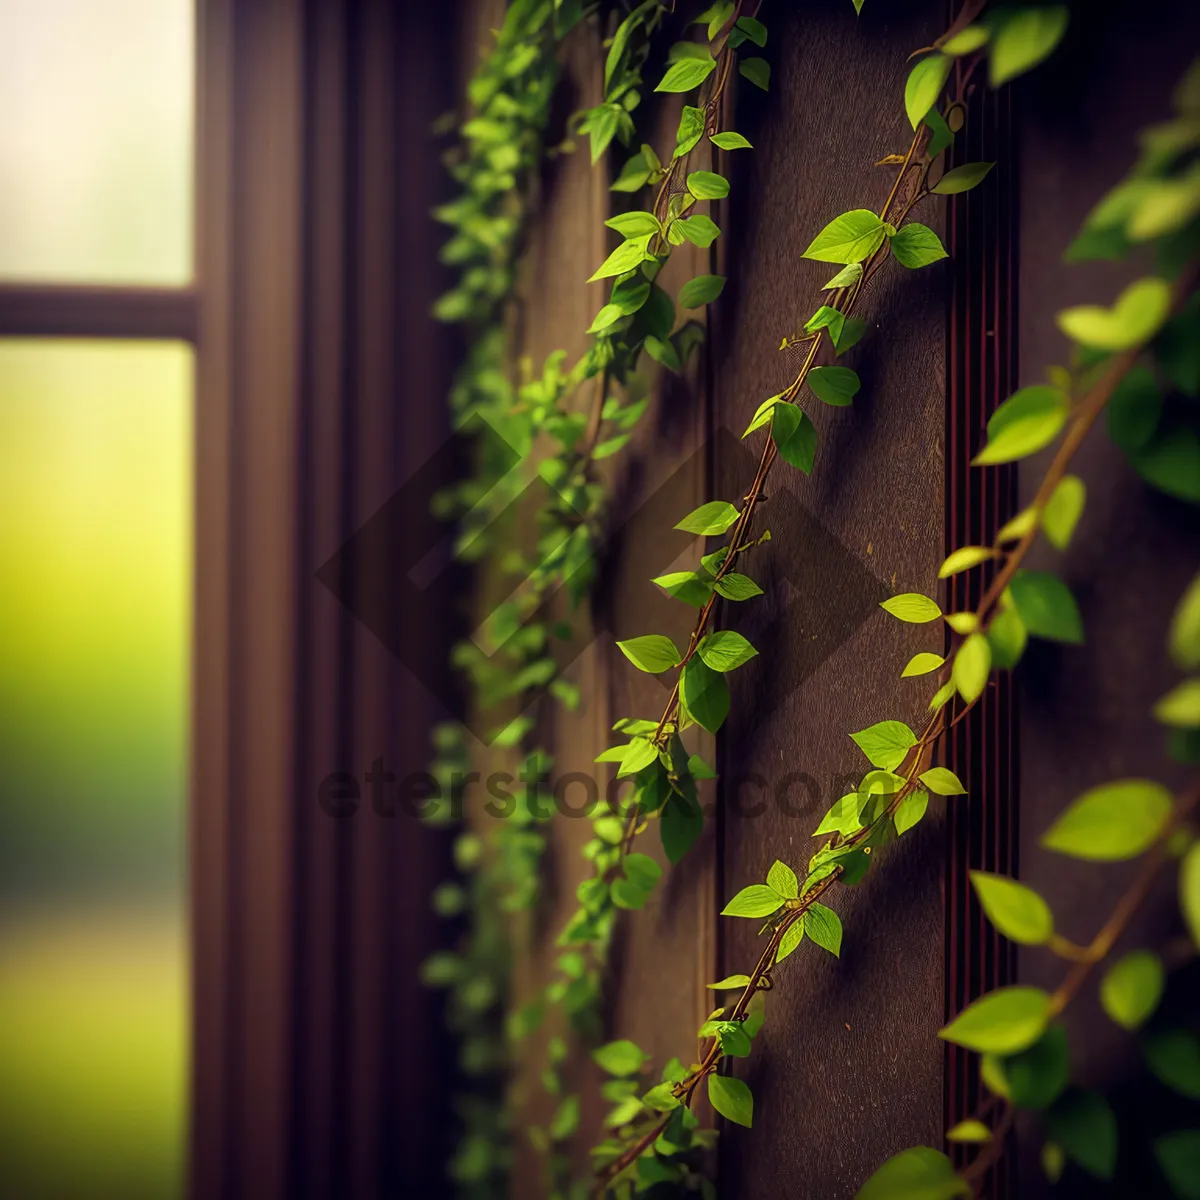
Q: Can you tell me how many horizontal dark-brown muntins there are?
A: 1